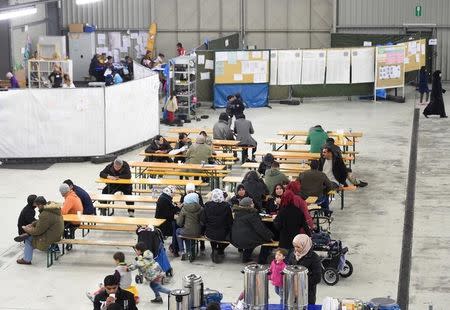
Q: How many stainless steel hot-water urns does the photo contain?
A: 4